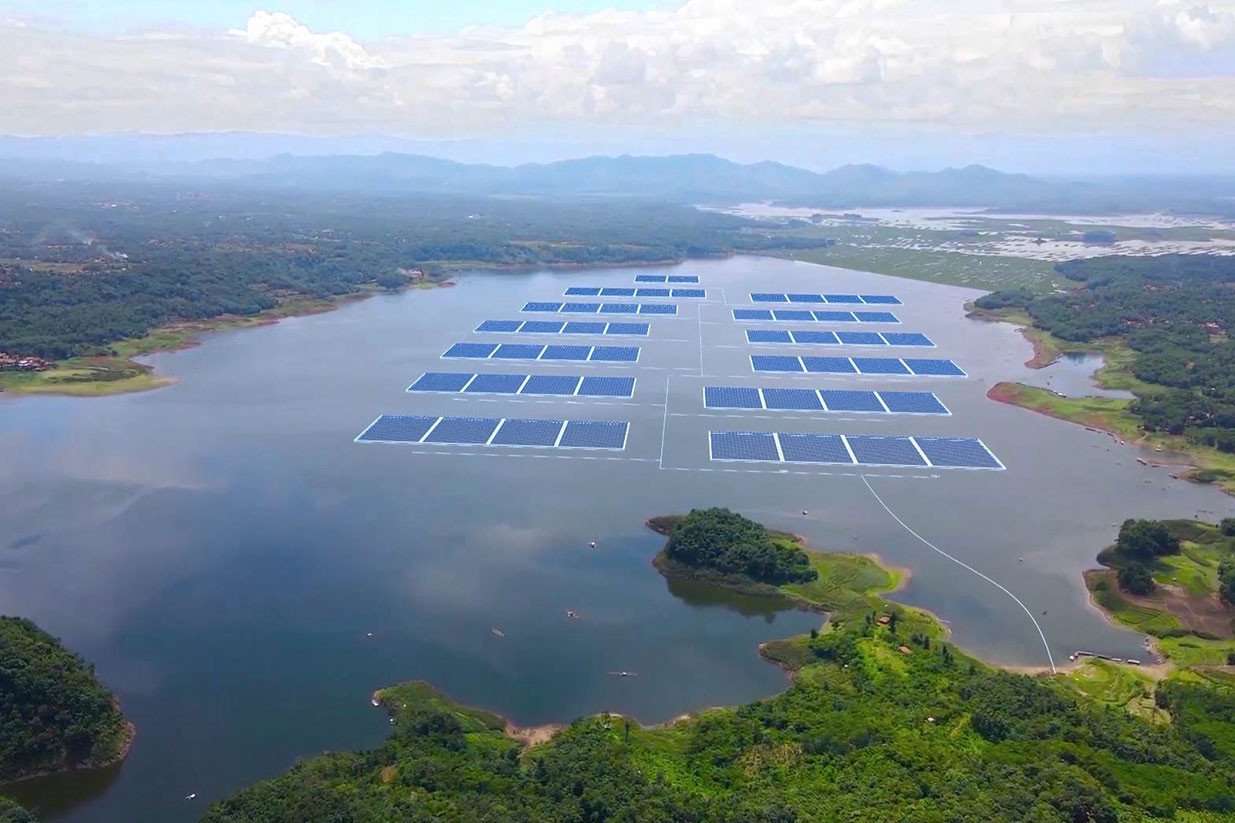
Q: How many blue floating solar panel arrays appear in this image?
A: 13